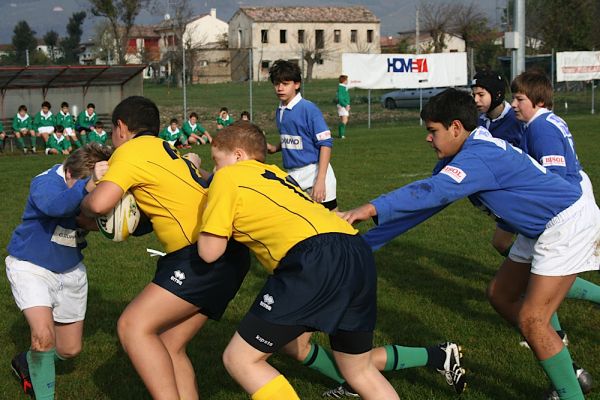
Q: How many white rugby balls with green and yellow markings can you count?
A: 1